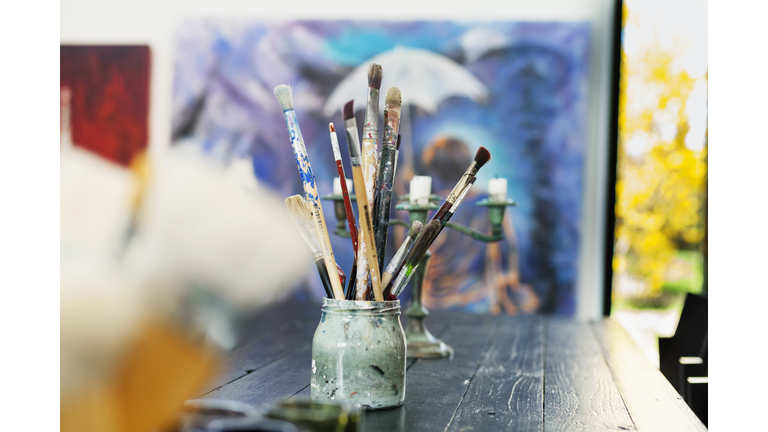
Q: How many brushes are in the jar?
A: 11